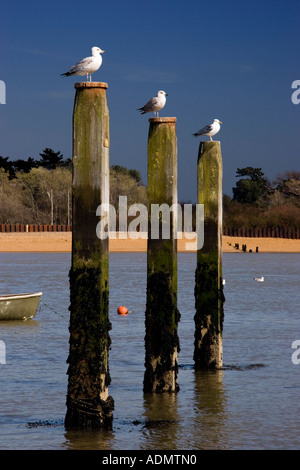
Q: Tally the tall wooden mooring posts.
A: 3